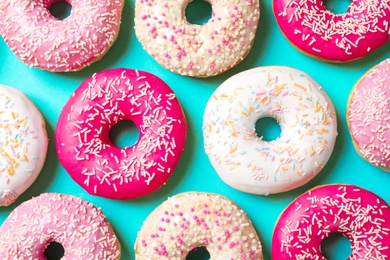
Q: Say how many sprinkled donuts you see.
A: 10